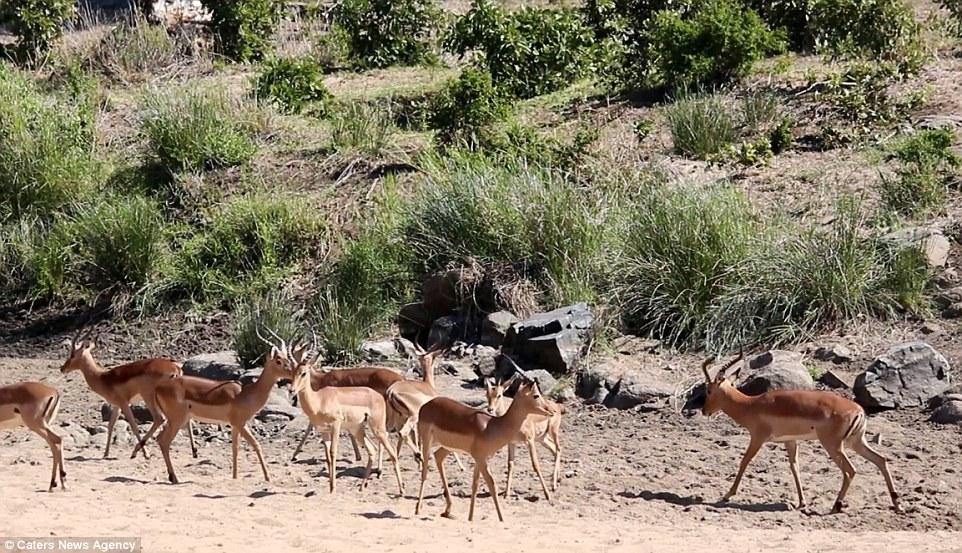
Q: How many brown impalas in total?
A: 9